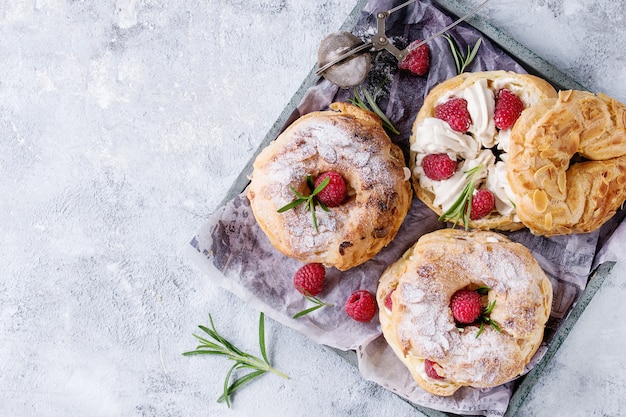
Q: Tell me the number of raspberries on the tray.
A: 11